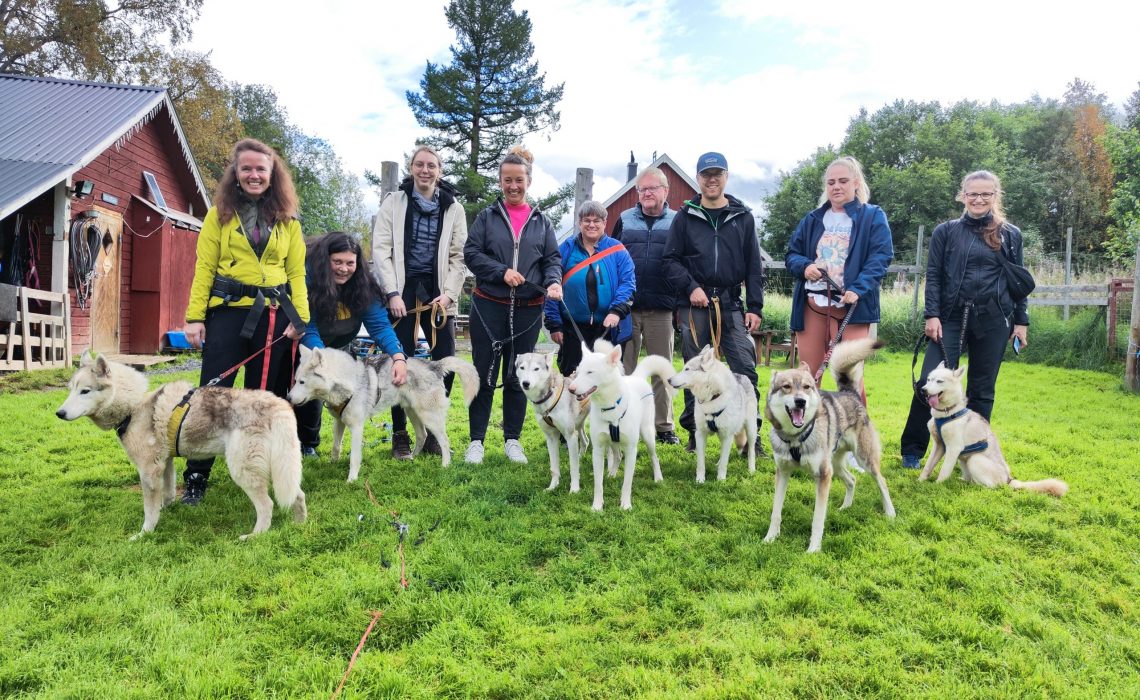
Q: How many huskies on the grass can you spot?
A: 7